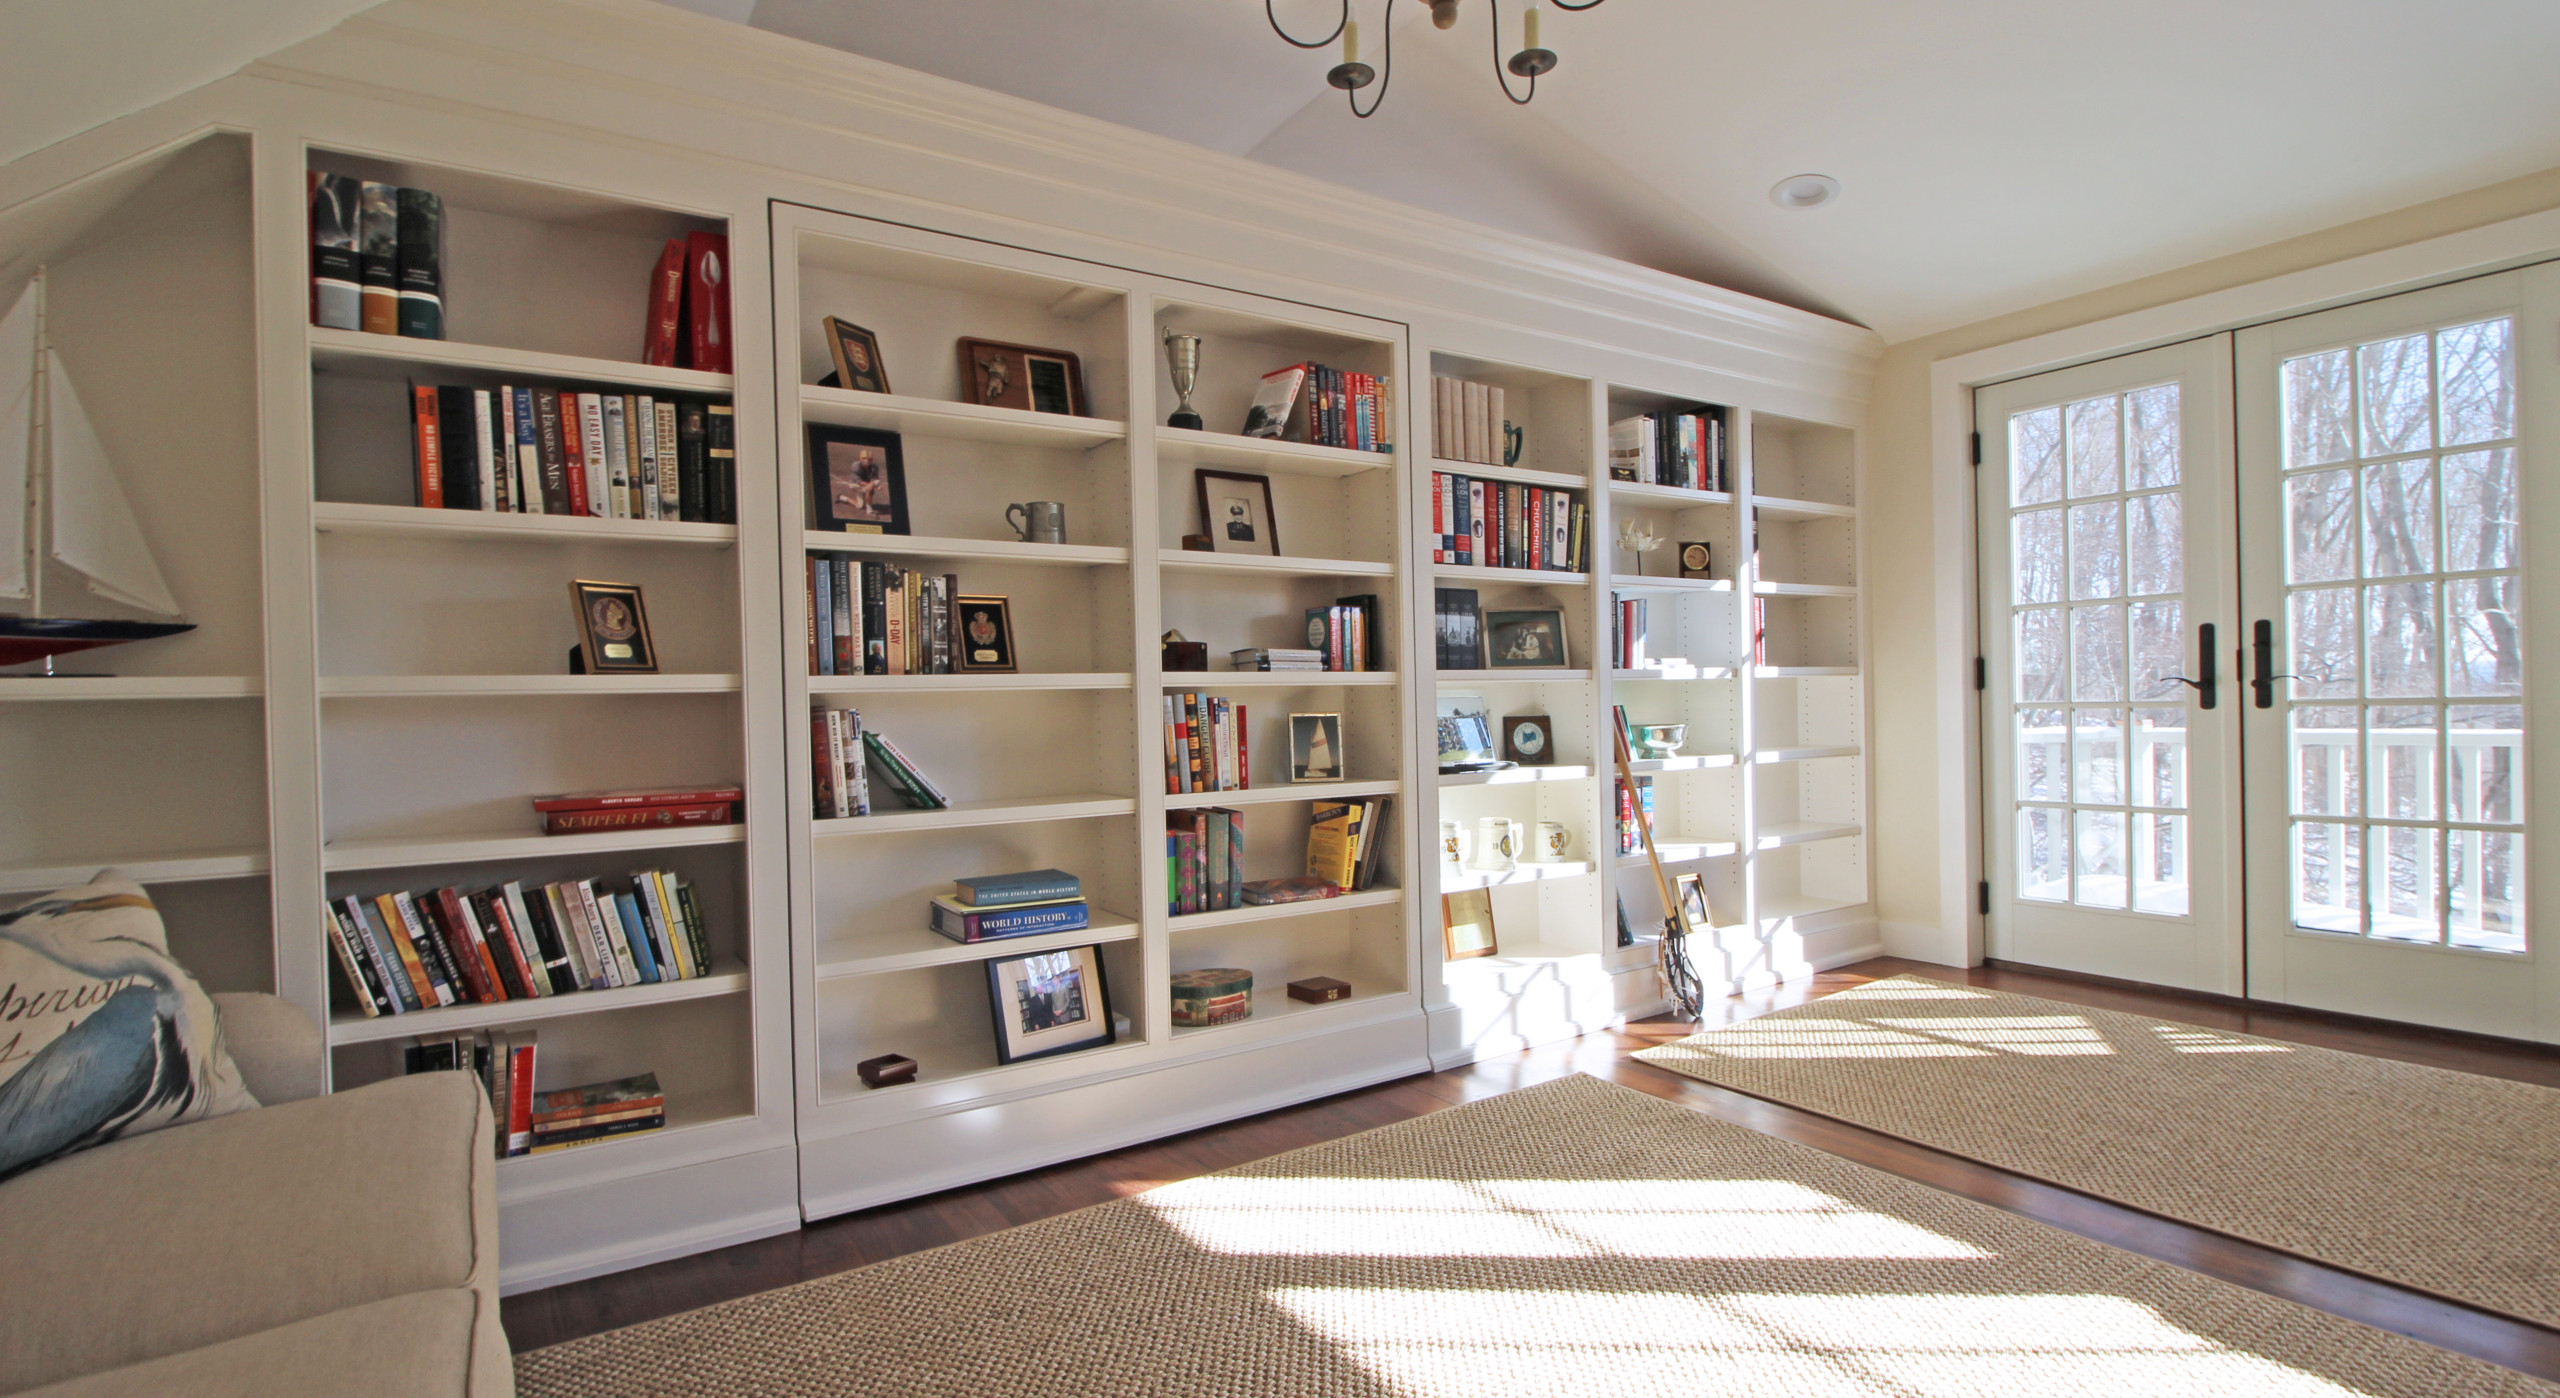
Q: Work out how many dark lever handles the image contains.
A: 2